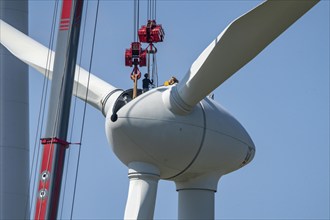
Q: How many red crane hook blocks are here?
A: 2